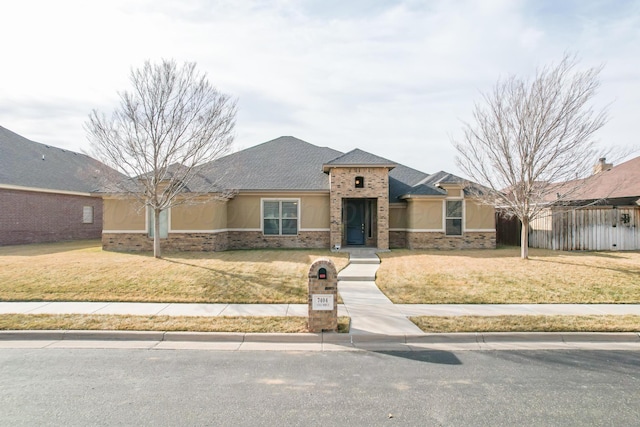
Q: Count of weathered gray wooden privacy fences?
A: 1